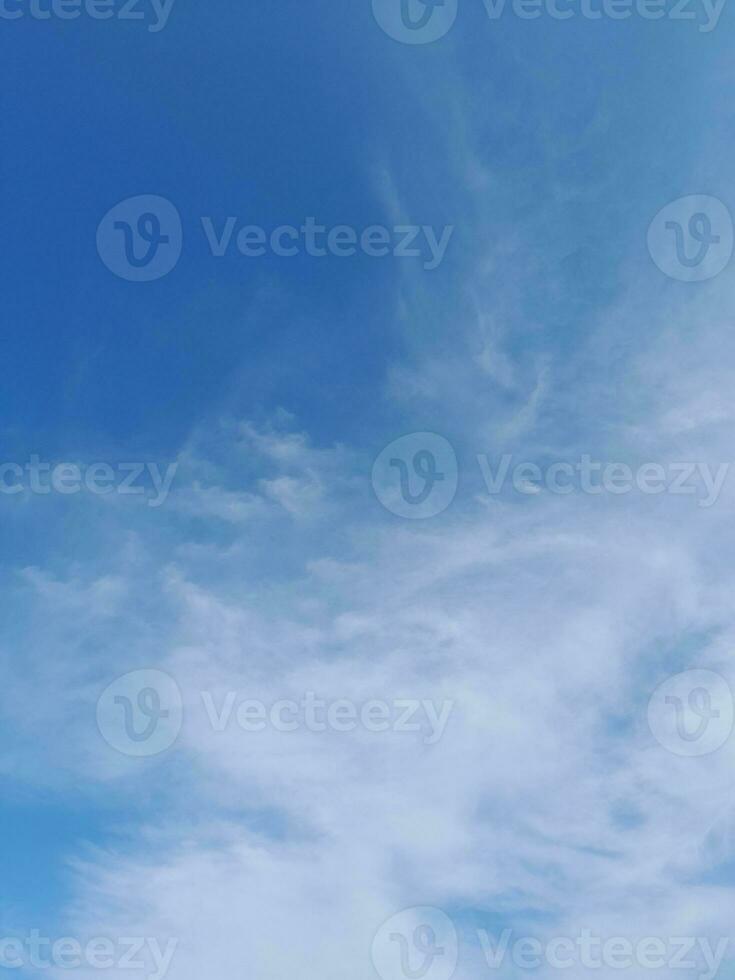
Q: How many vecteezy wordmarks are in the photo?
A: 8